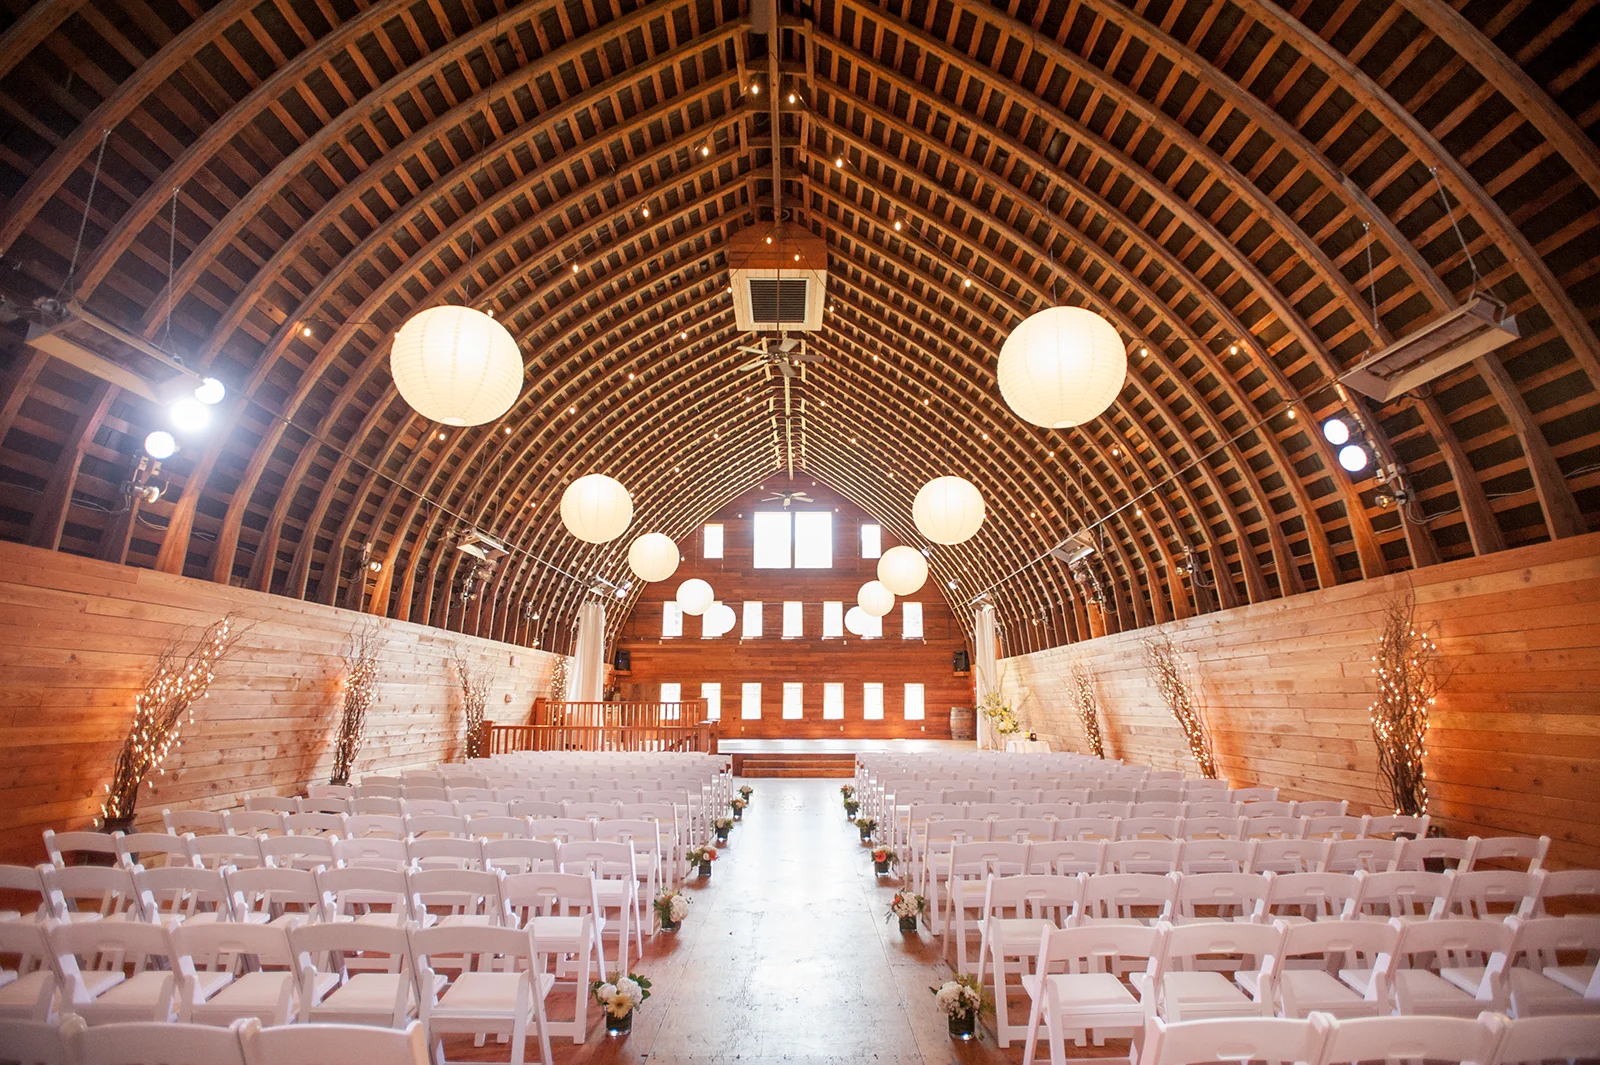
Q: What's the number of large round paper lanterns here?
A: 10